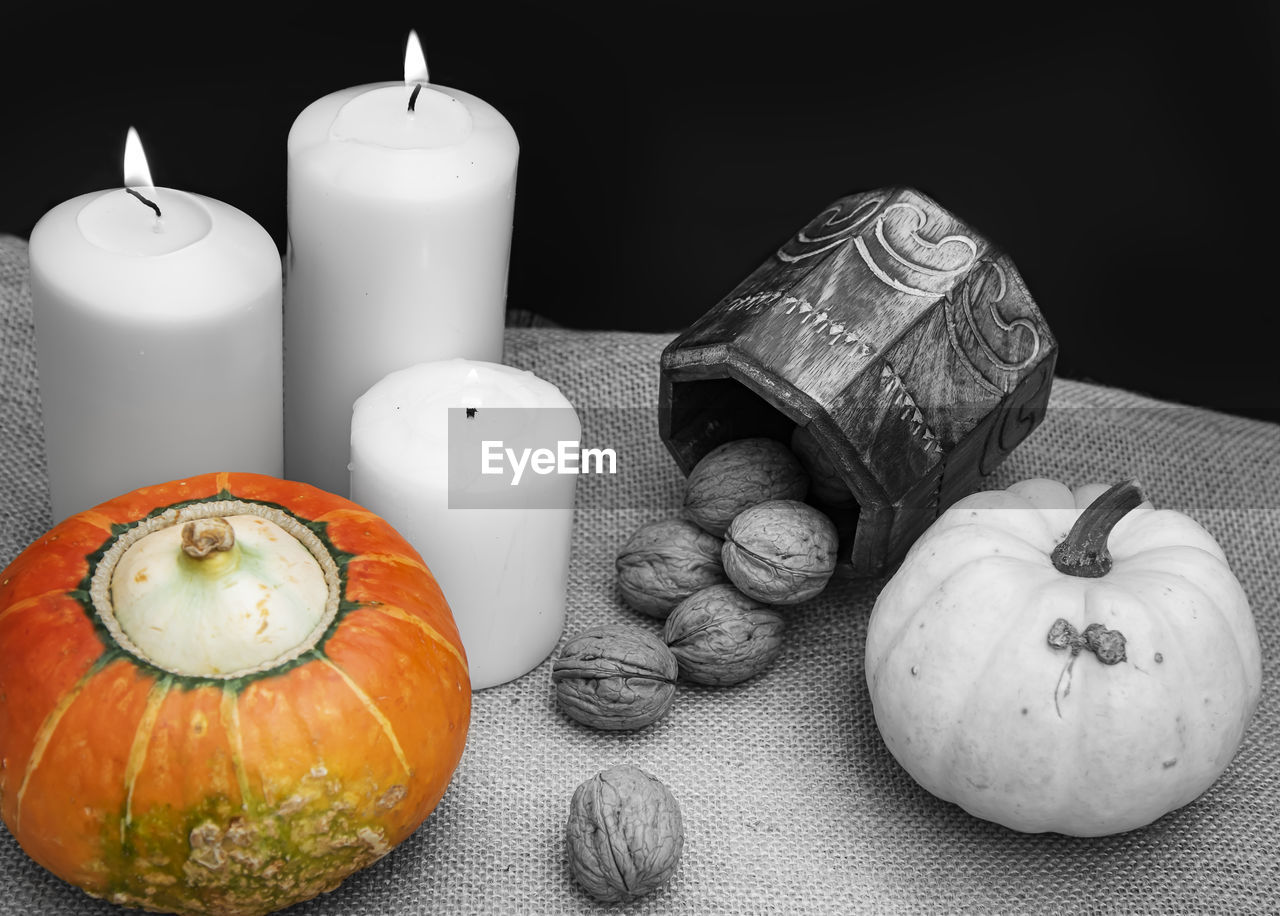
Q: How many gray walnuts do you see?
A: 7